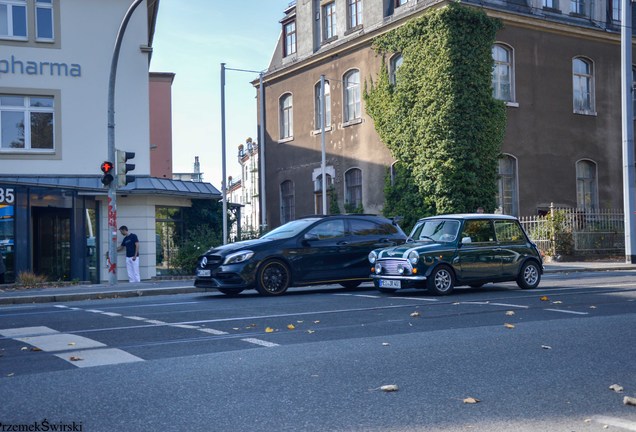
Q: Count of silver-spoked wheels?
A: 2